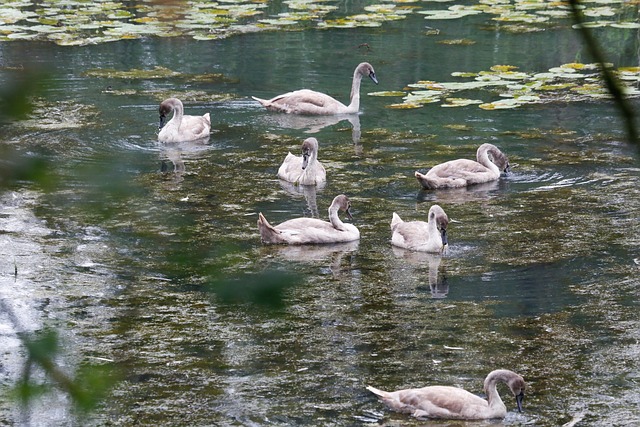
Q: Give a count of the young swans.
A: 7